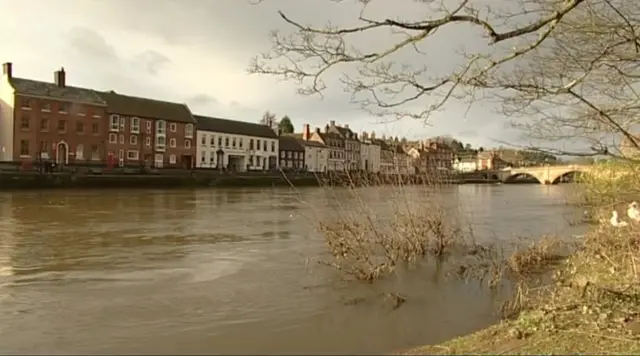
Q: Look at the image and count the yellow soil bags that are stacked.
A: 0